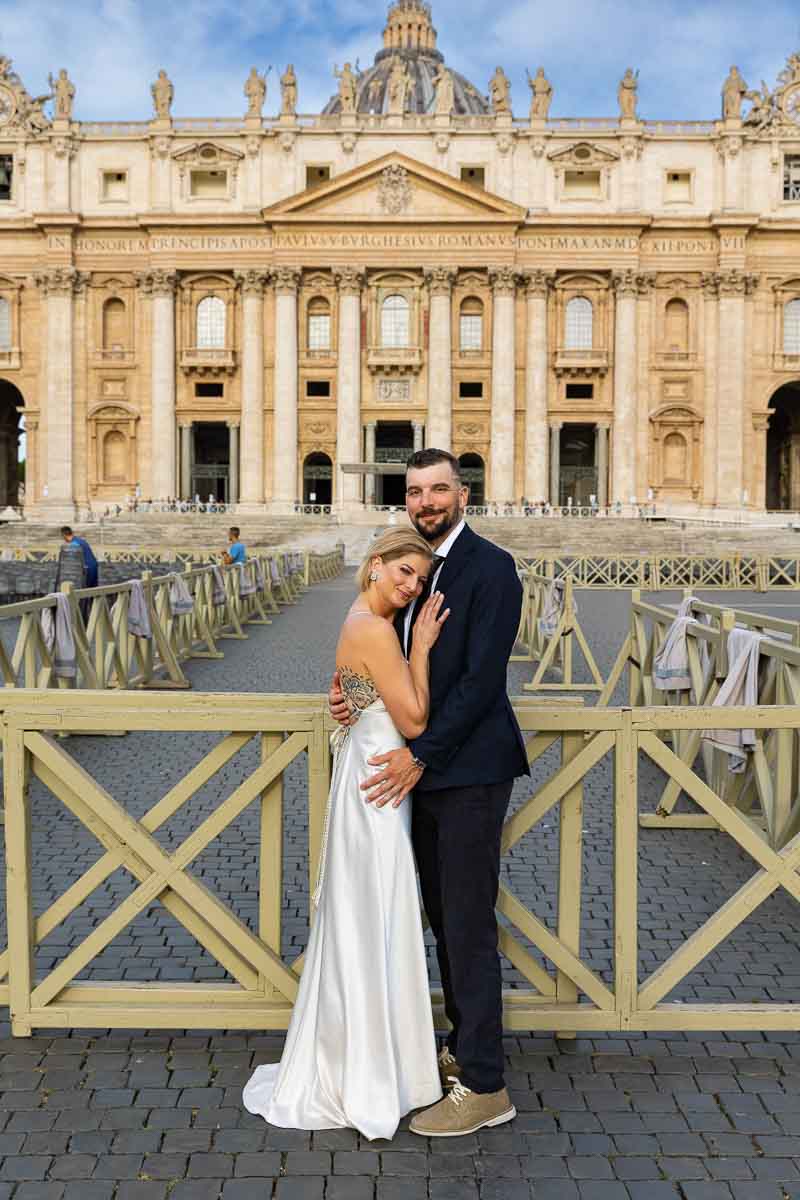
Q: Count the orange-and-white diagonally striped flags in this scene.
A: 0